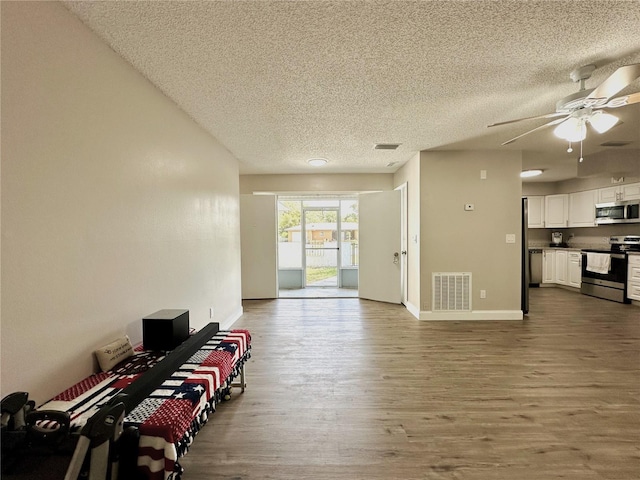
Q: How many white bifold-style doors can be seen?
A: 2